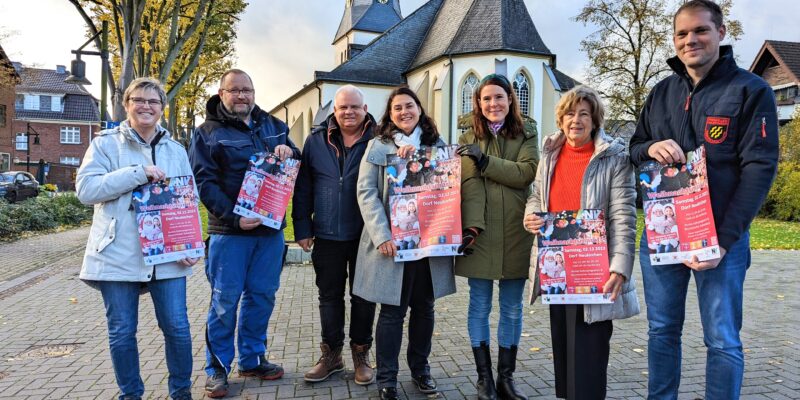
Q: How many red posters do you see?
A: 5